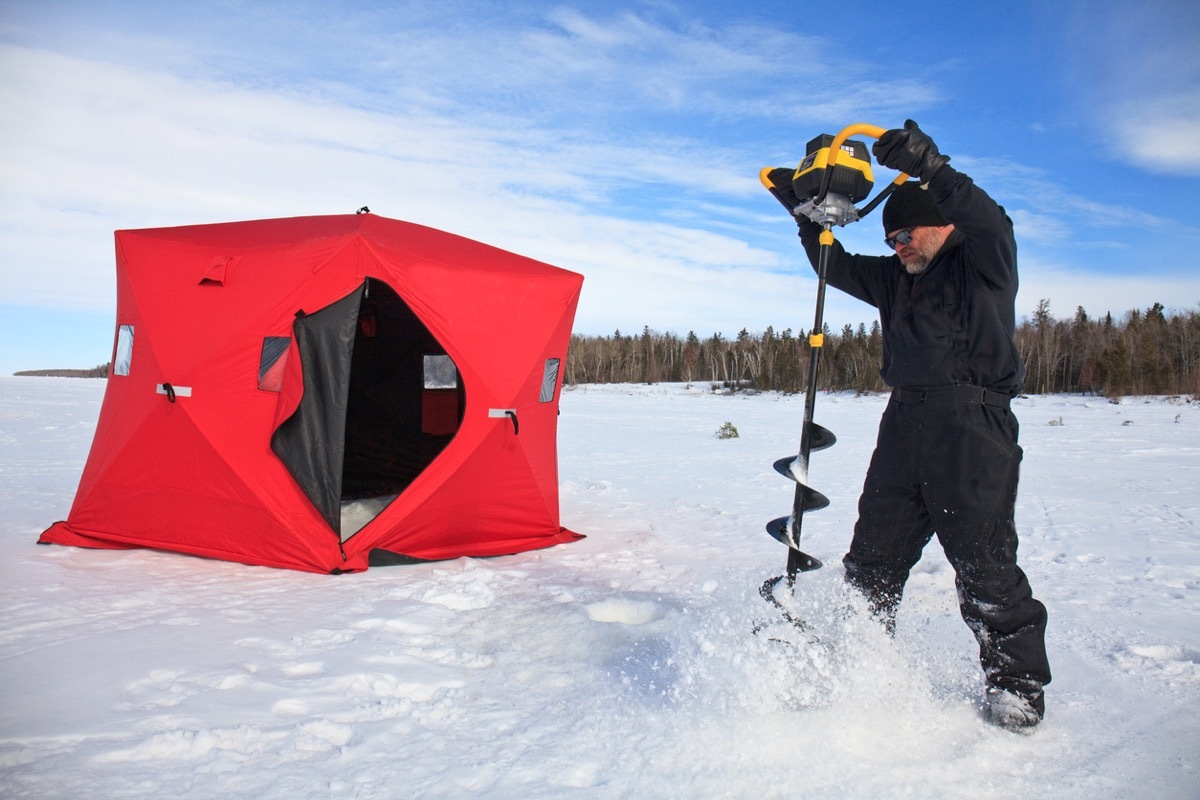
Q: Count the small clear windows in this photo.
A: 4